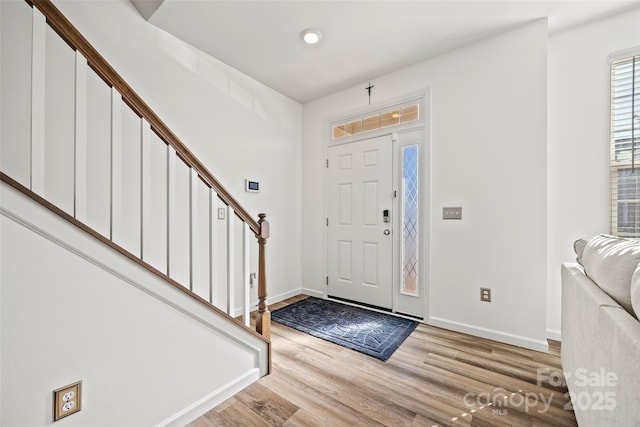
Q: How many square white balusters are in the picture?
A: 9